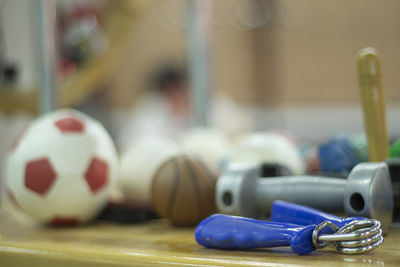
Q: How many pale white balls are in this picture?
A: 3